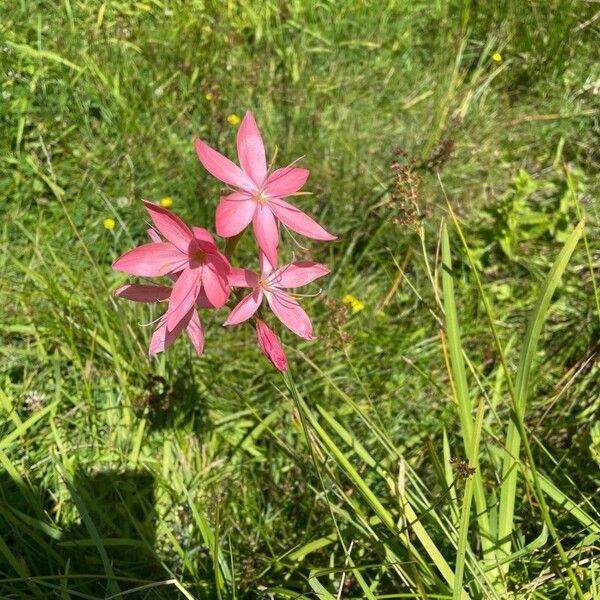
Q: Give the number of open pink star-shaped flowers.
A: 4